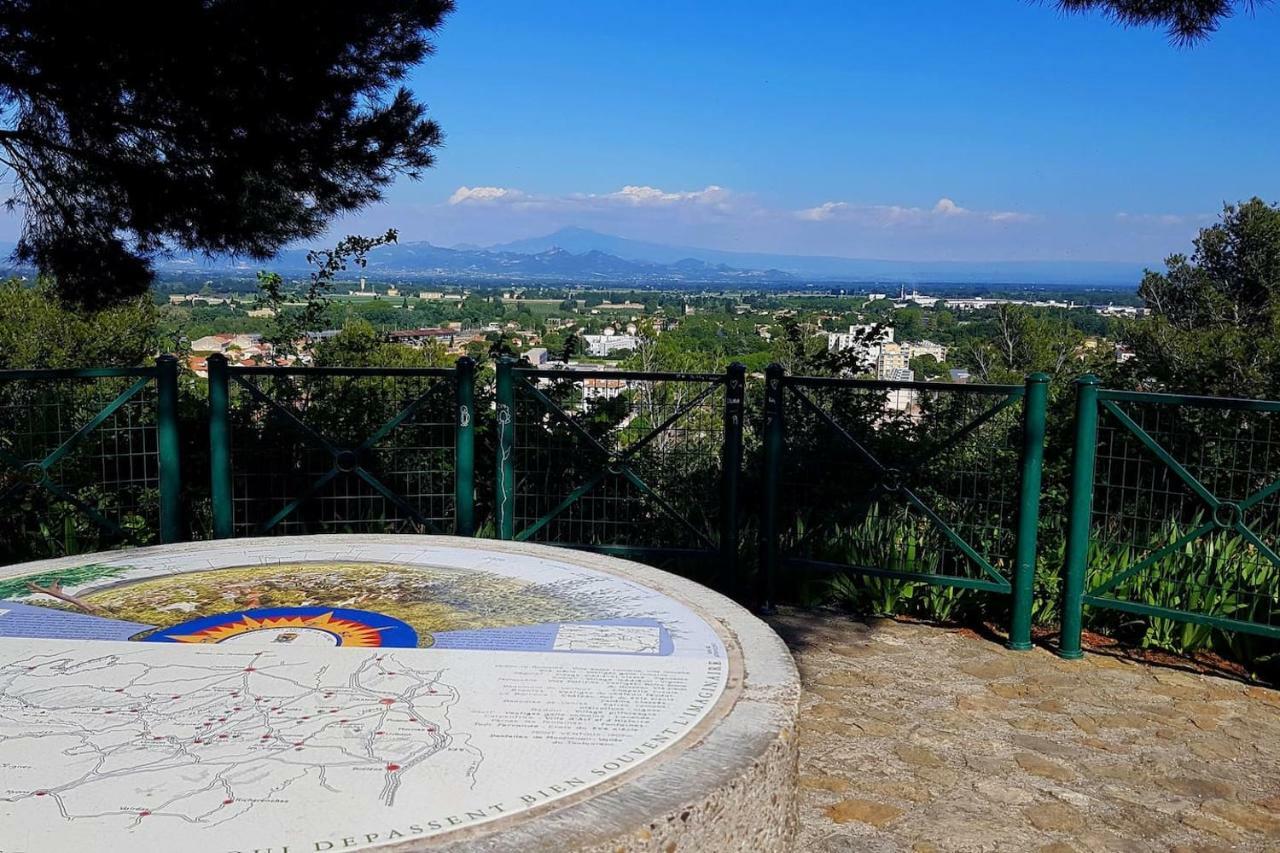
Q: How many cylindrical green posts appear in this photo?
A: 8